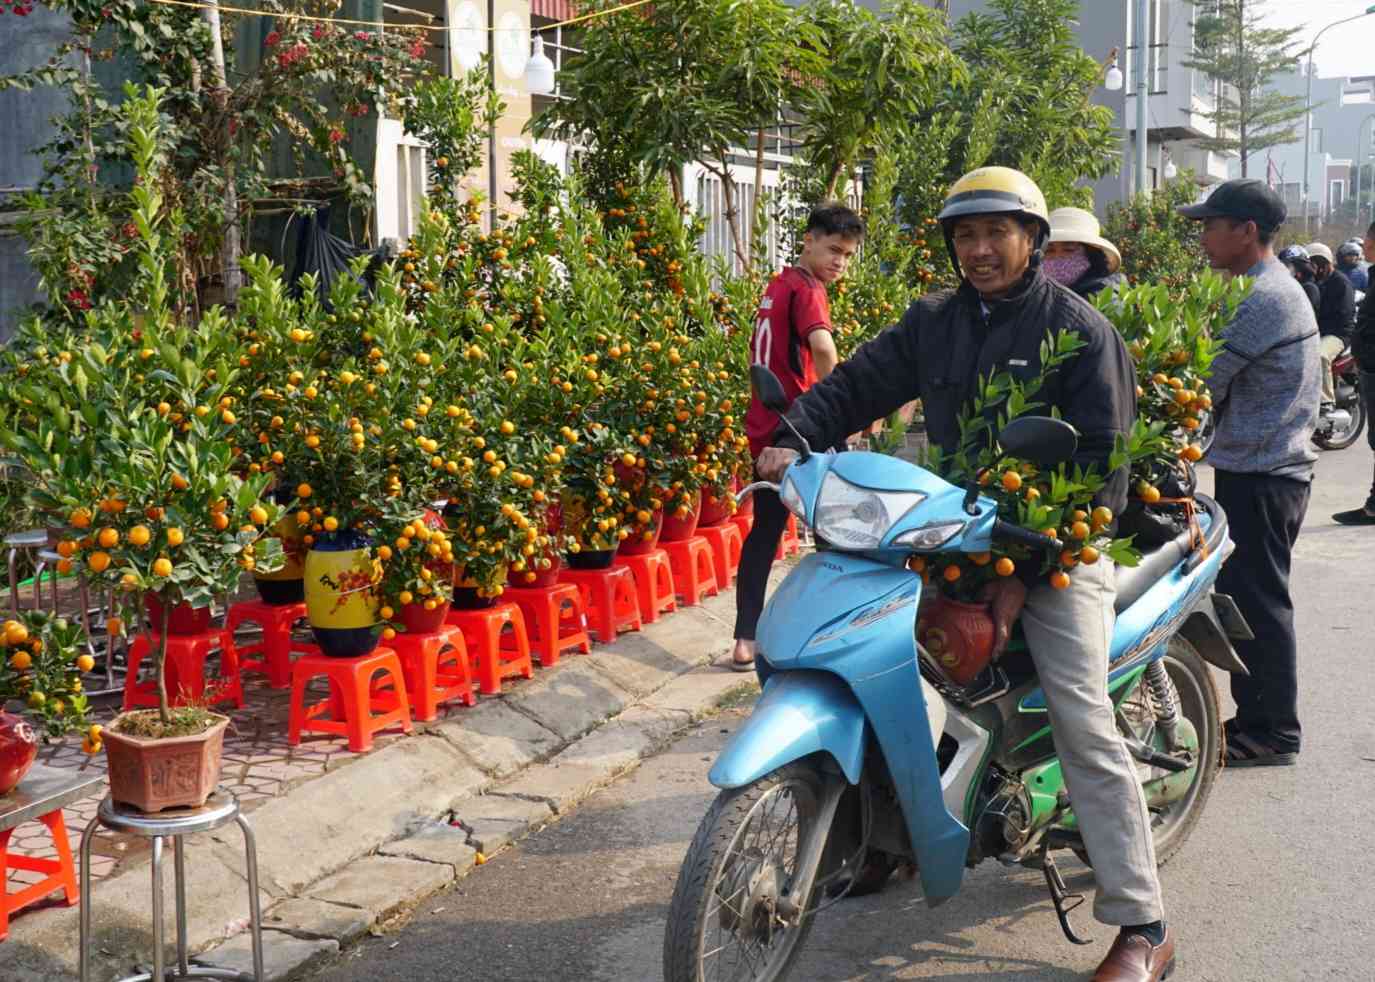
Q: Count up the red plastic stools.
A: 13